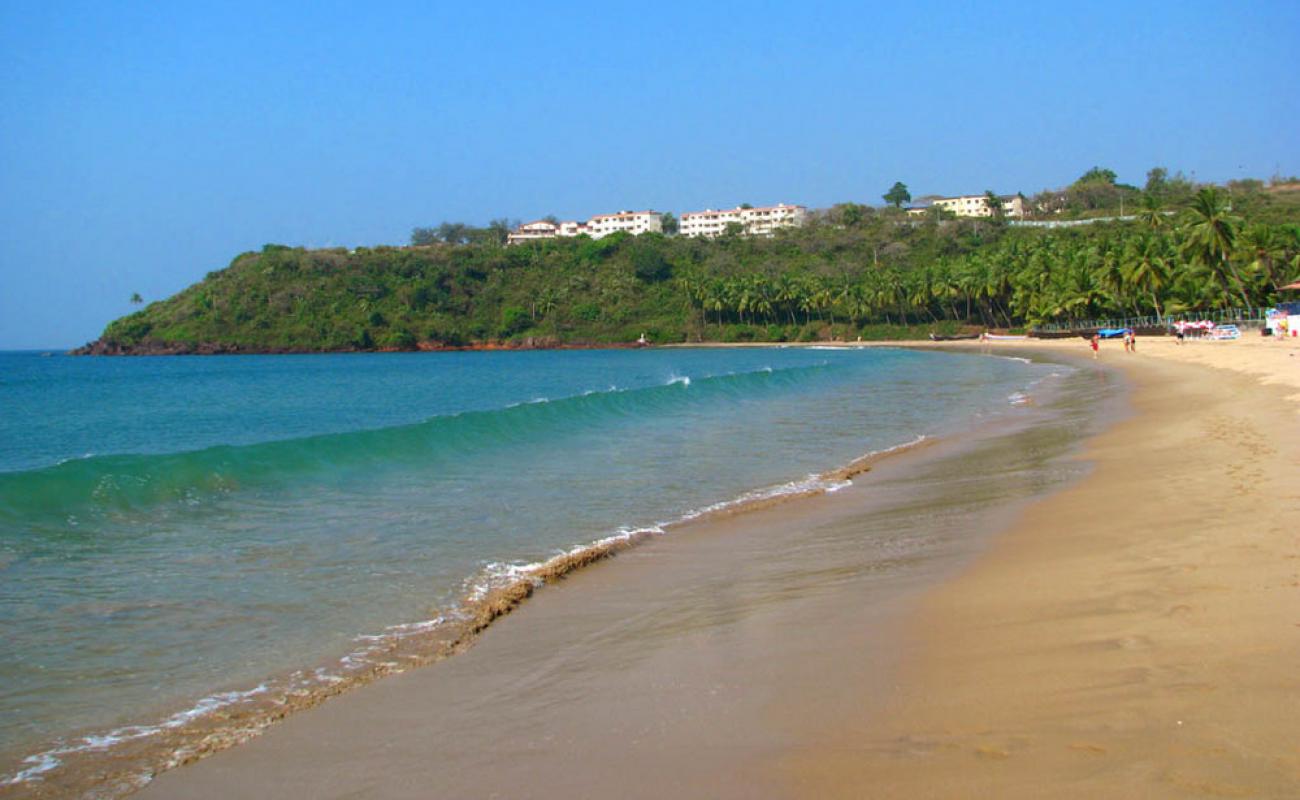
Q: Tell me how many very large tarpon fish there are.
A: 0